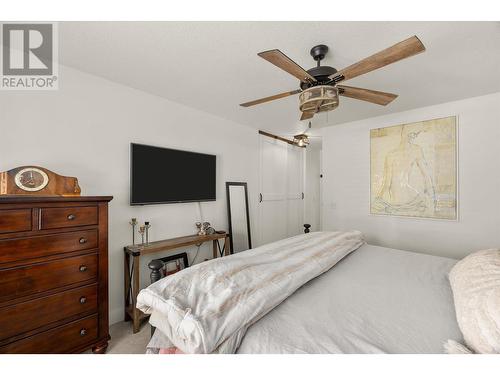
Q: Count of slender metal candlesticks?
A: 3